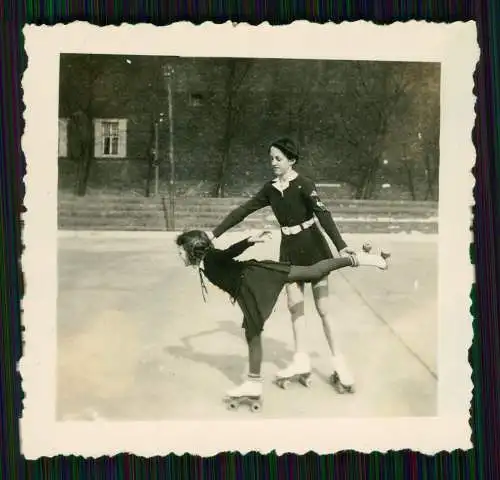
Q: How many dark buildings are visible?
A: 1